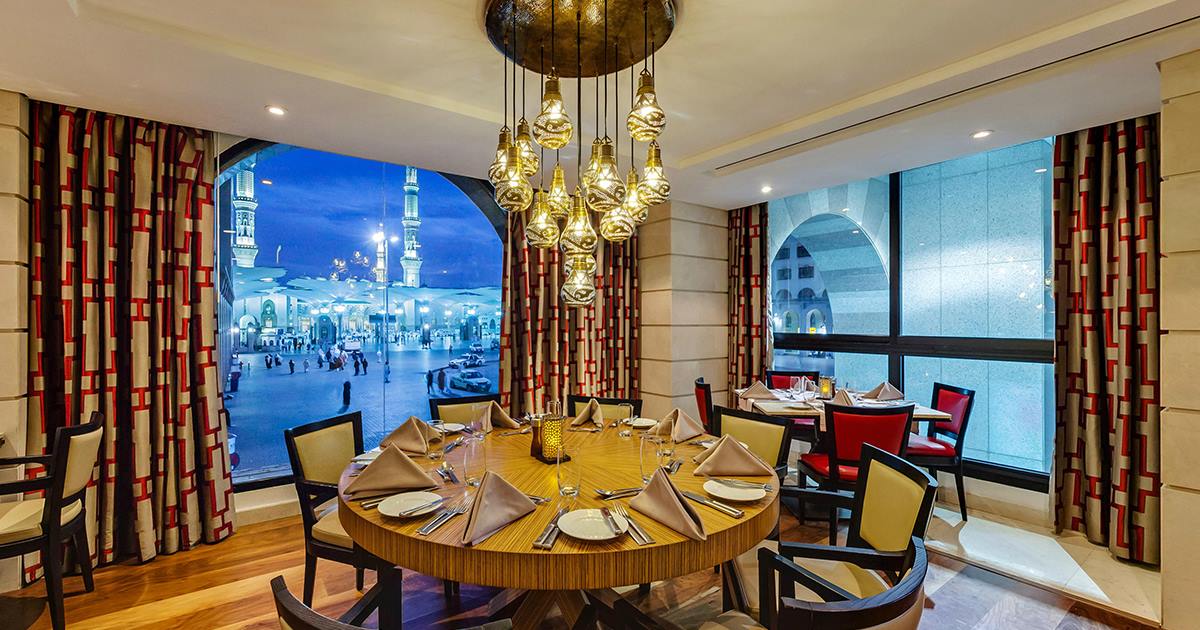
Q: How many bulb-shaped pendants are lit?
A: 15